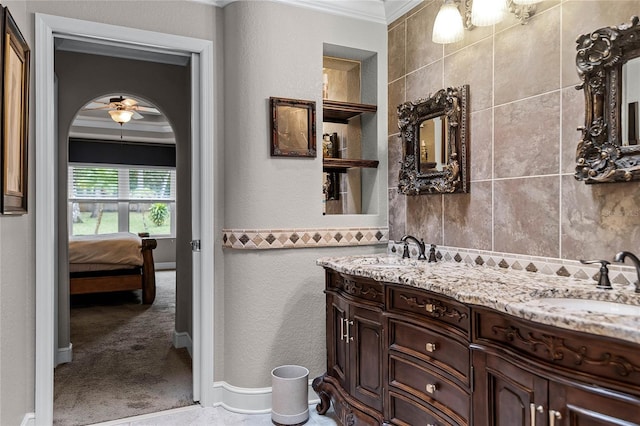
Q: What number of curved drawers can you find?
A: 4